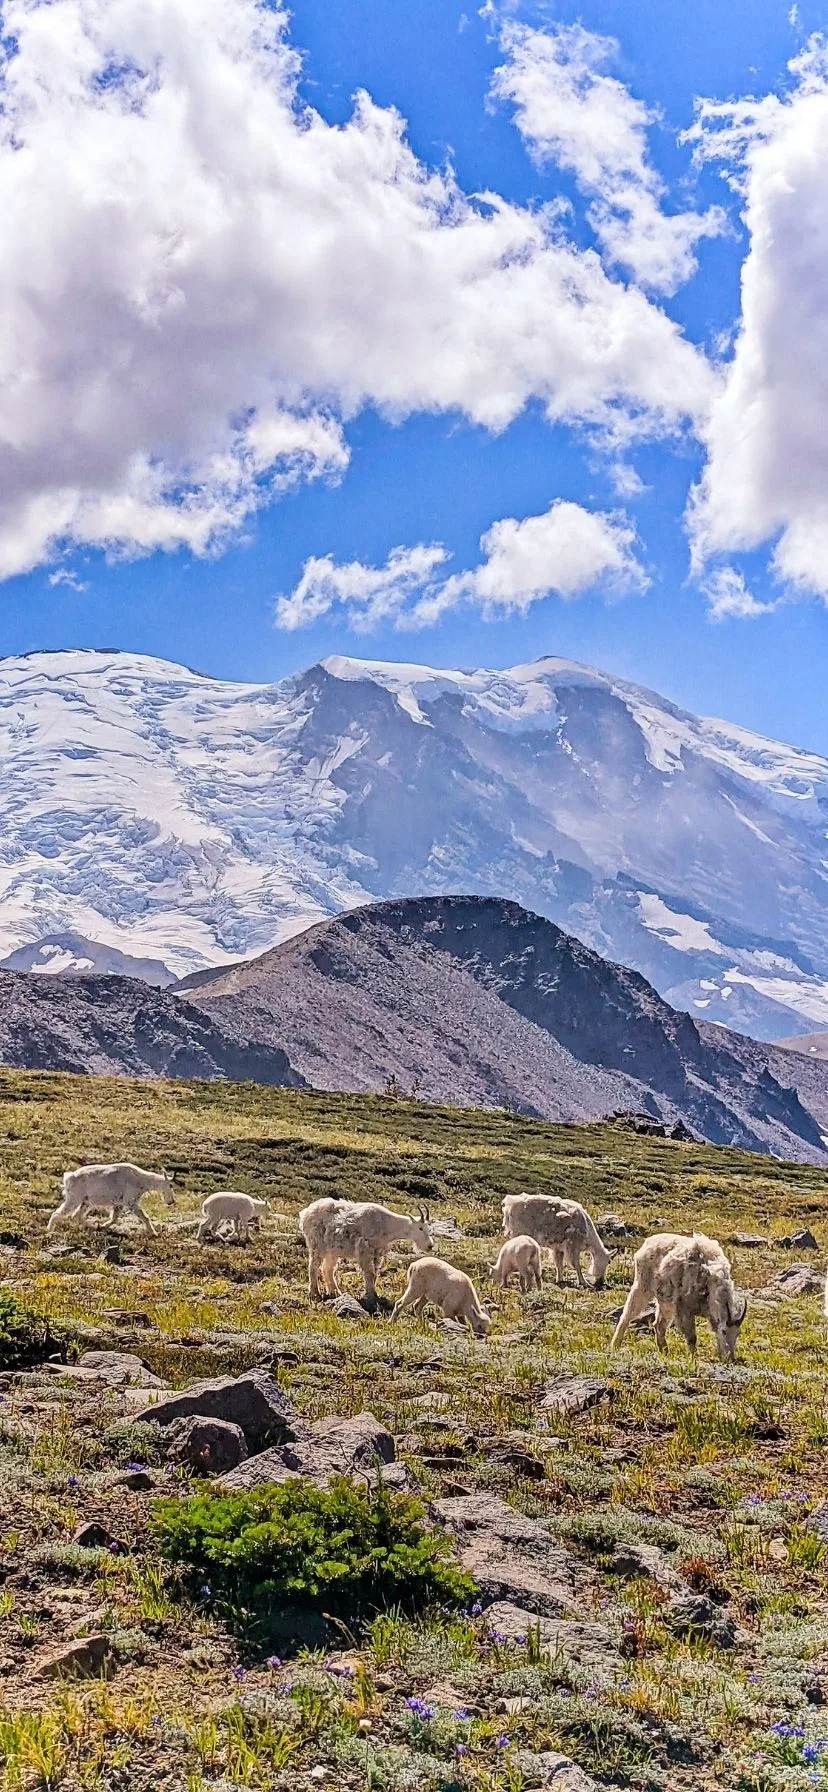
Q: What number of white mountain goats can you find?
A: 7